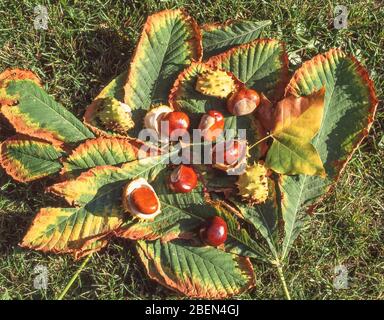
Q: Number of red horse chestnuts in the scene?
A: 7